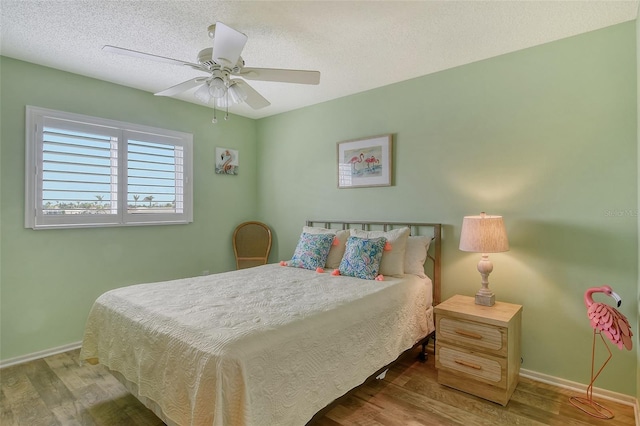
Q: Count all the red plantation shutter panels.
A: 0